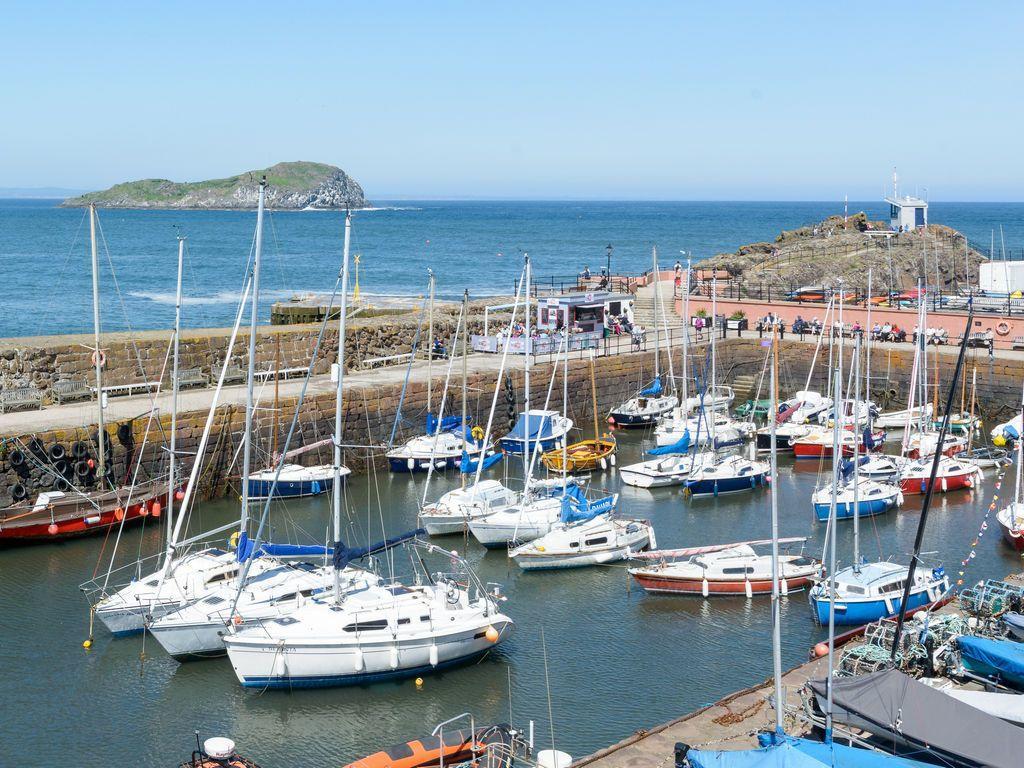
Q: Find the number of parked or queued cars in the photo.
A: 0